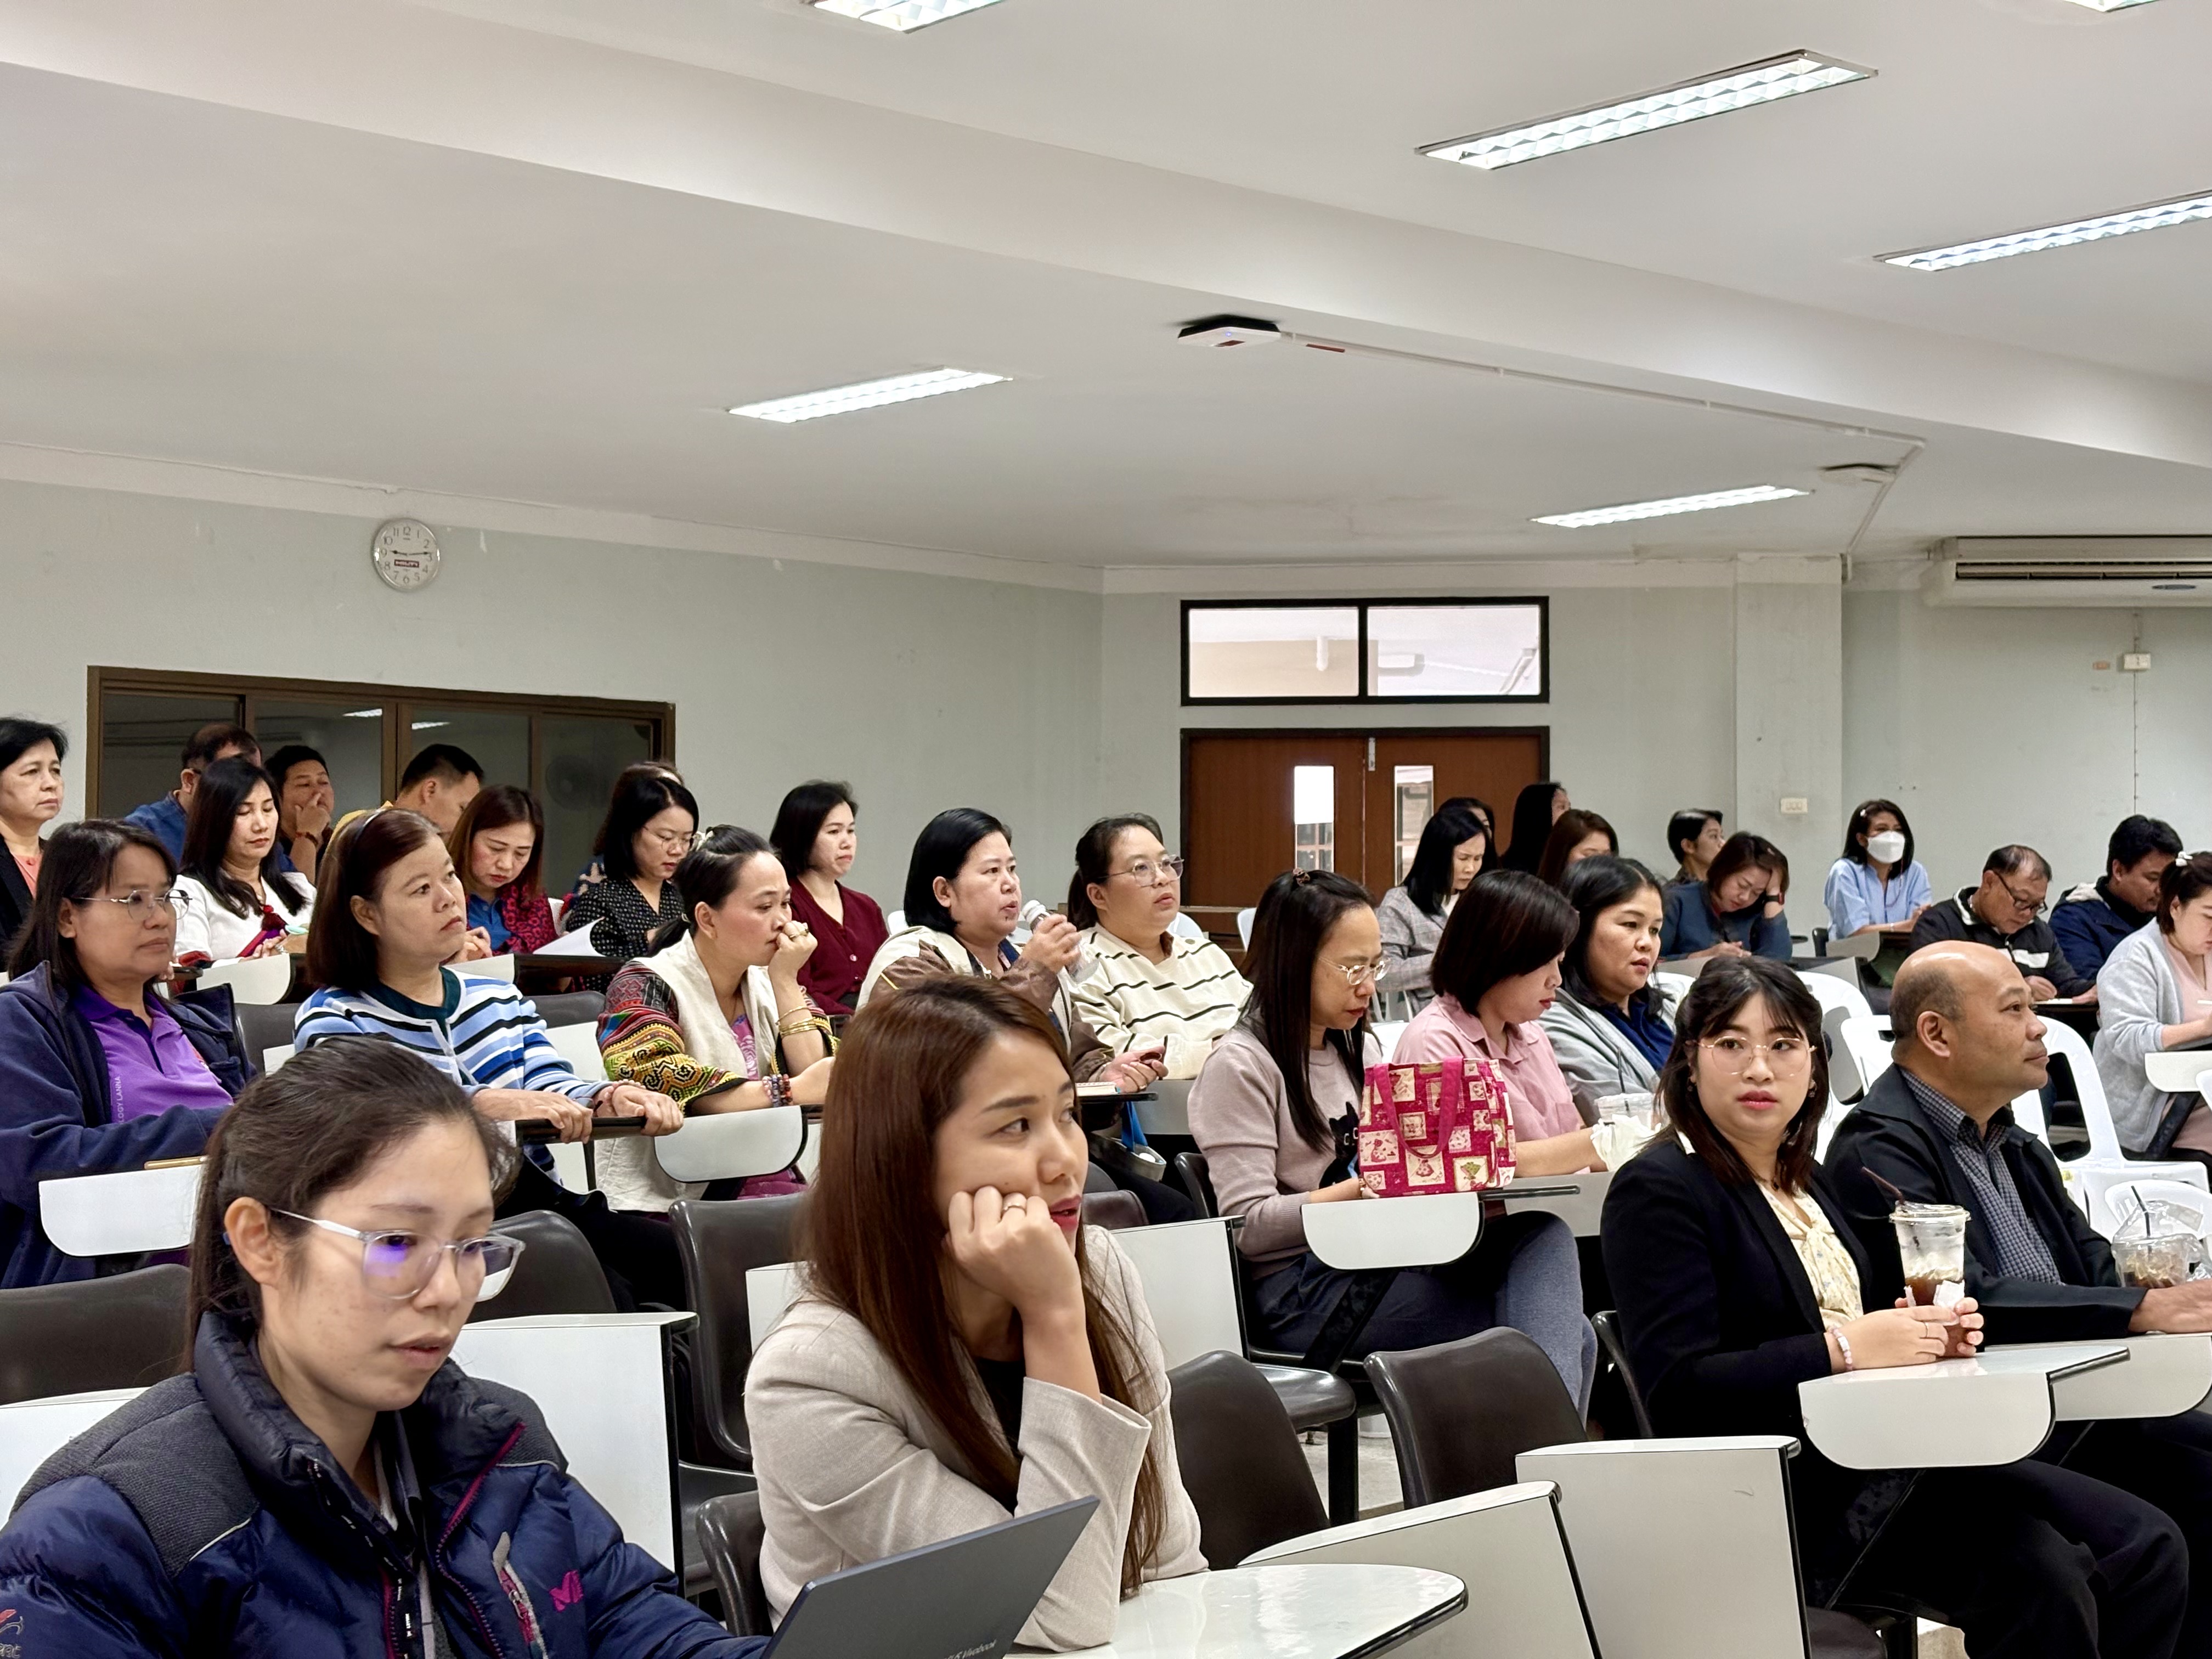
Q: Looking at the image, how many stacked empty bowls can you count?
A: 0